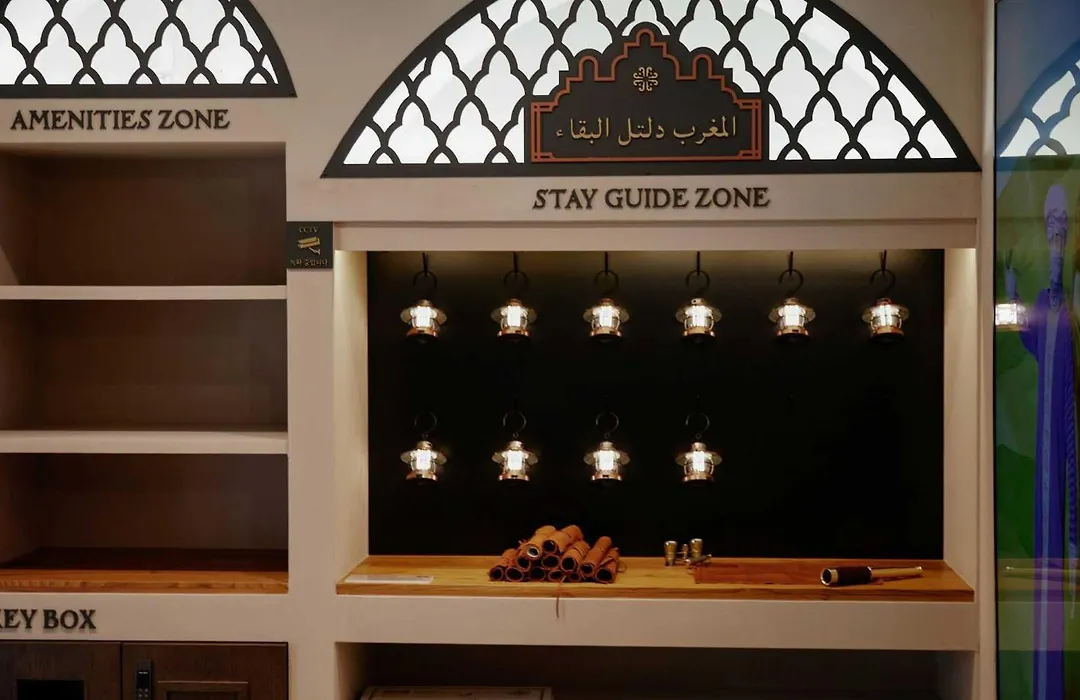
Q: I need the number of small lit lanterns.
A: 10